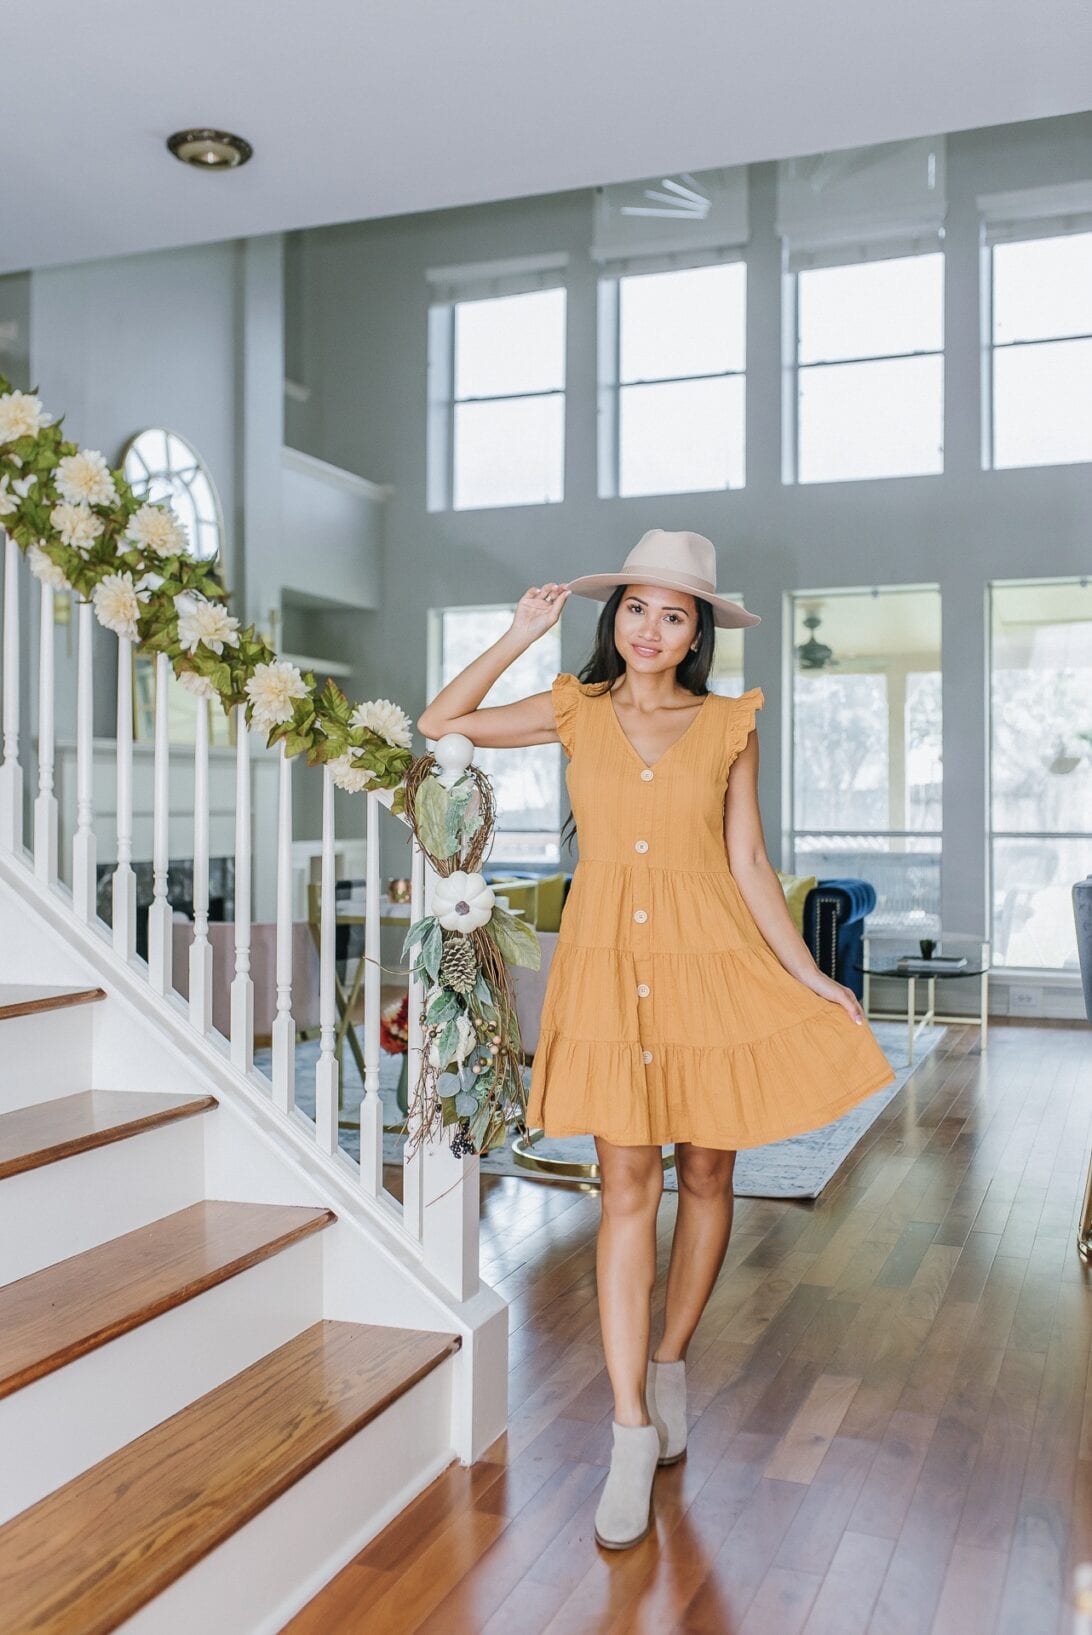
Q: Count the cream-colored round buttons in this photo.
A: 5